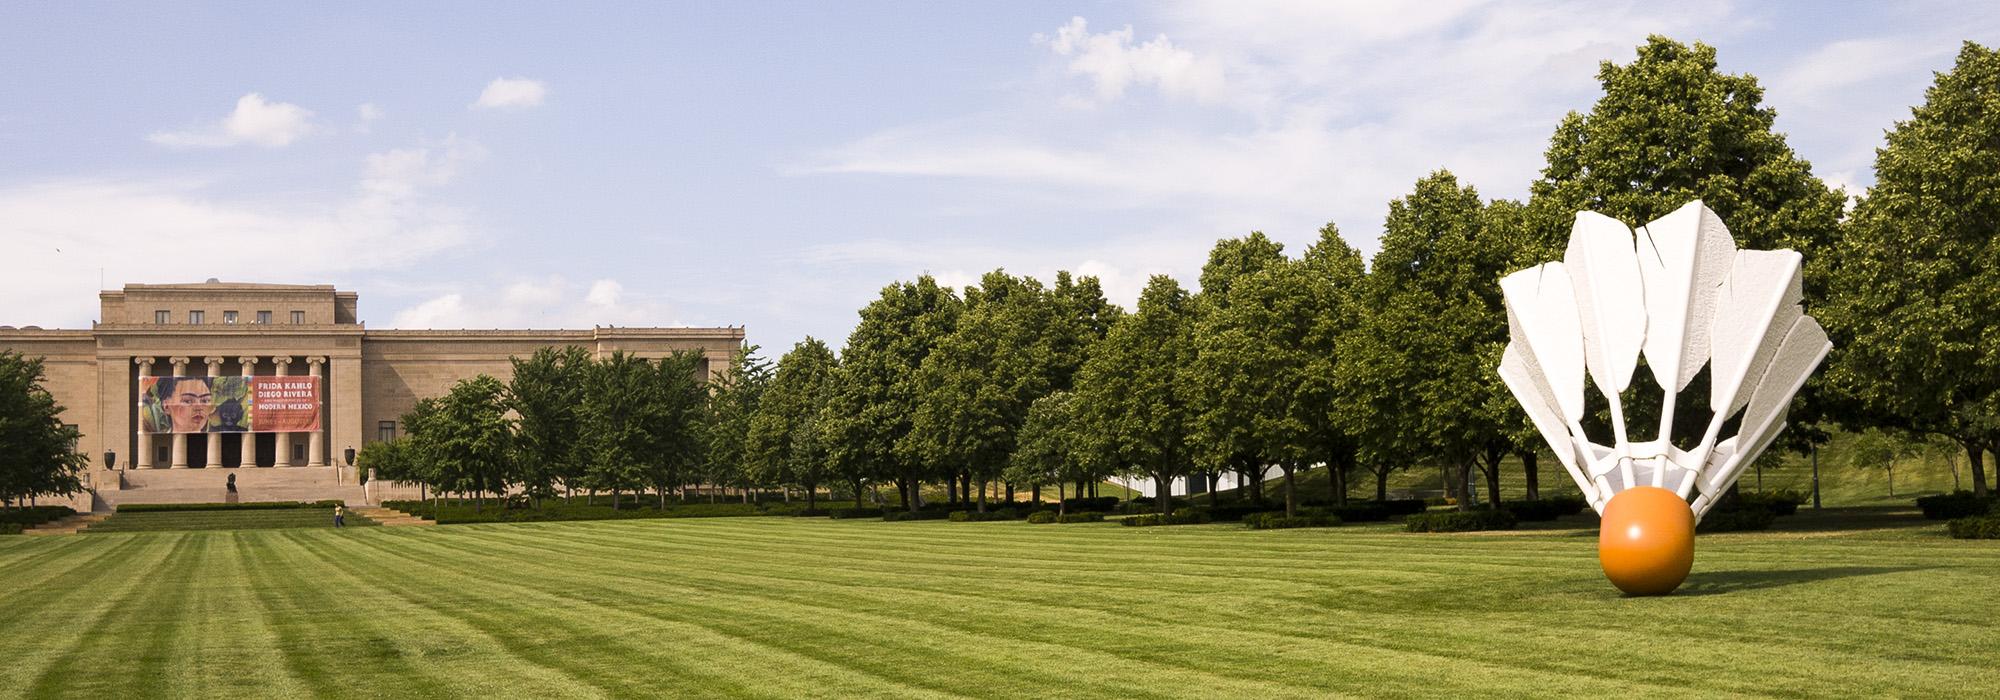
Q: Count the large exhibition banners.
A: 1